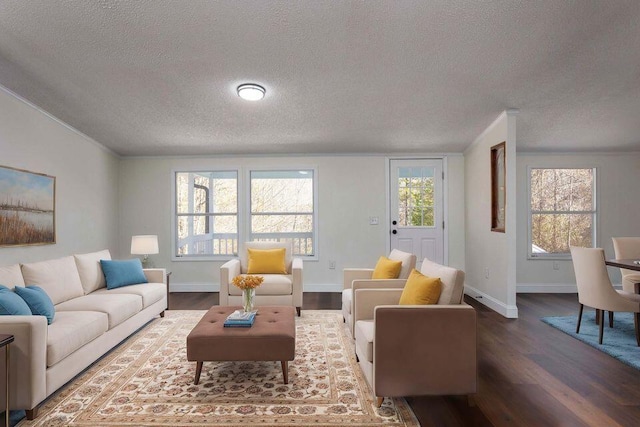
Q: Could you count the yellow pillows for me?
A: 3